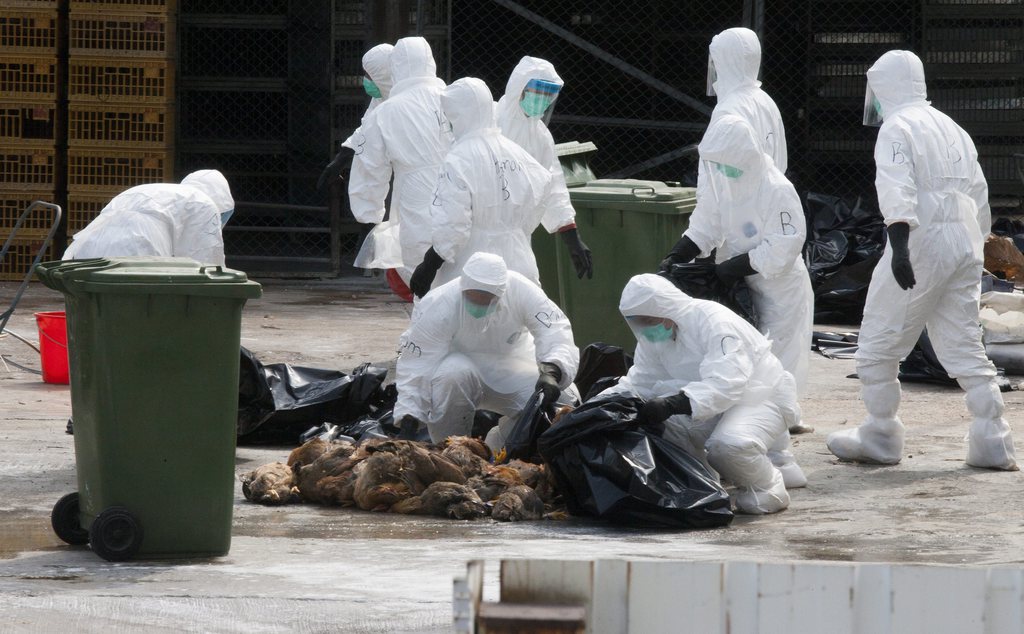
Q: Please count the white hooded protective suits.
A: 10